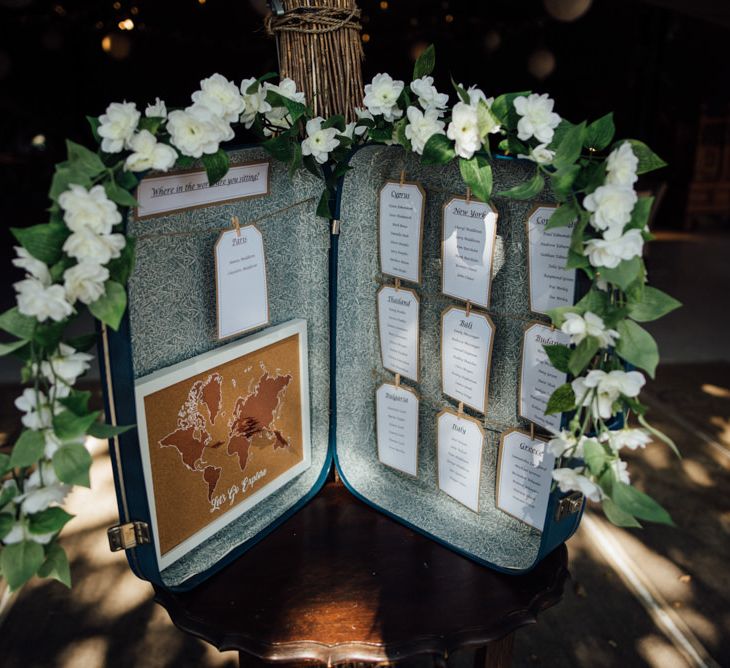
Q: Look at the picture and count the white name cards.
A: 10